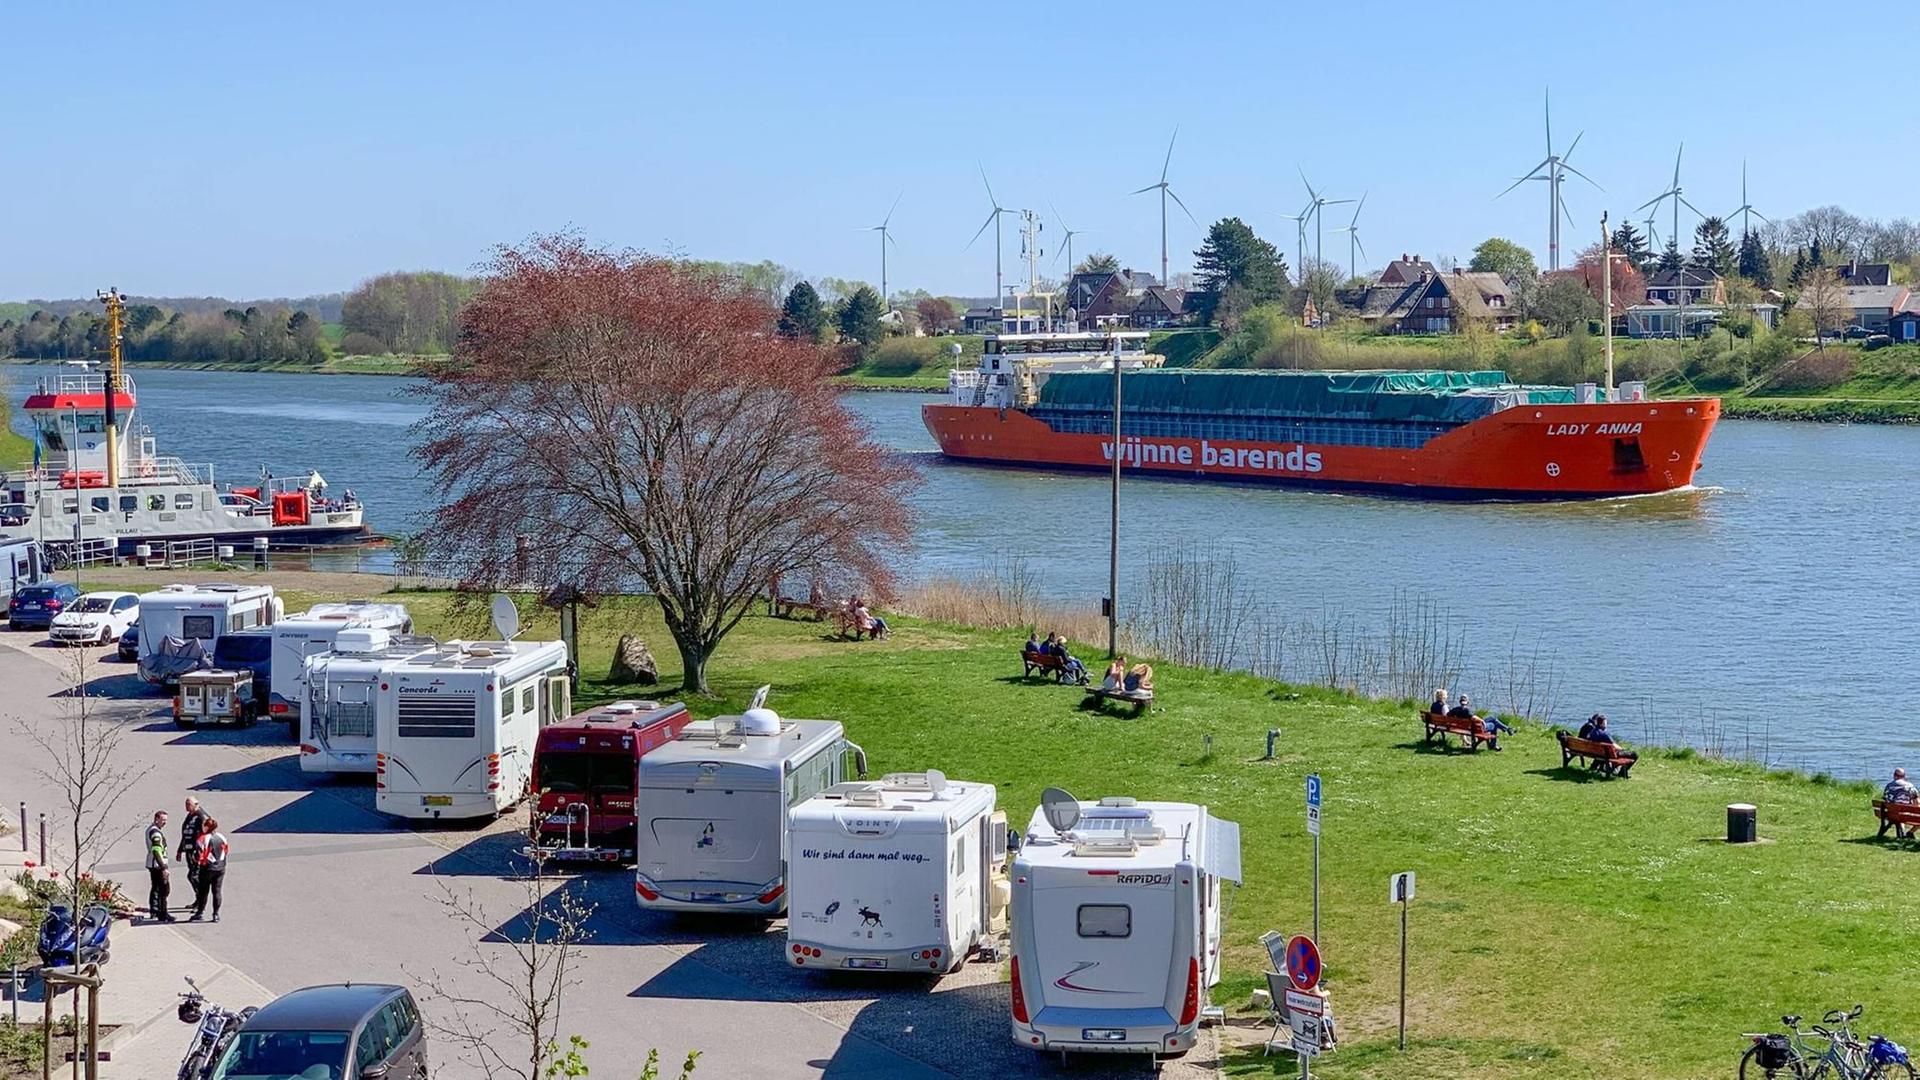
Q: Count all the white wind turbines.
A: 12